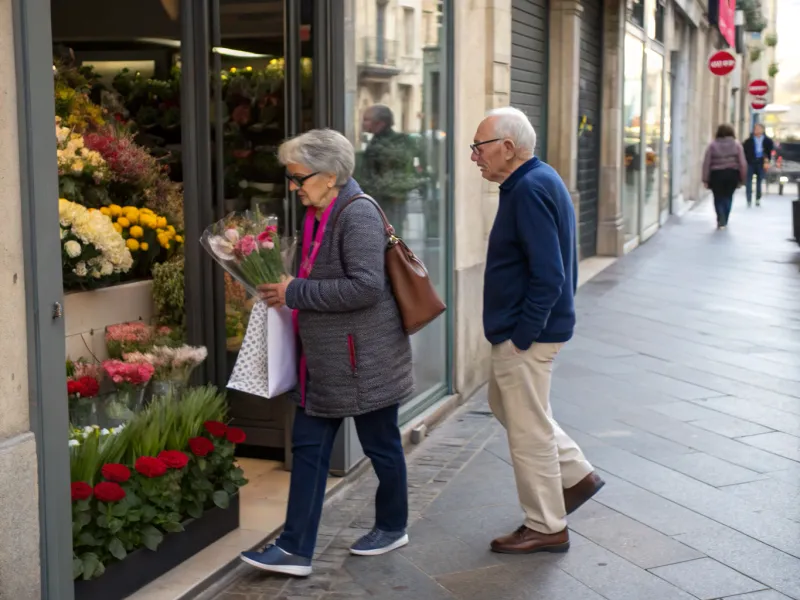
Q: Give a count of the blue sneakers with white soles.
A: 2